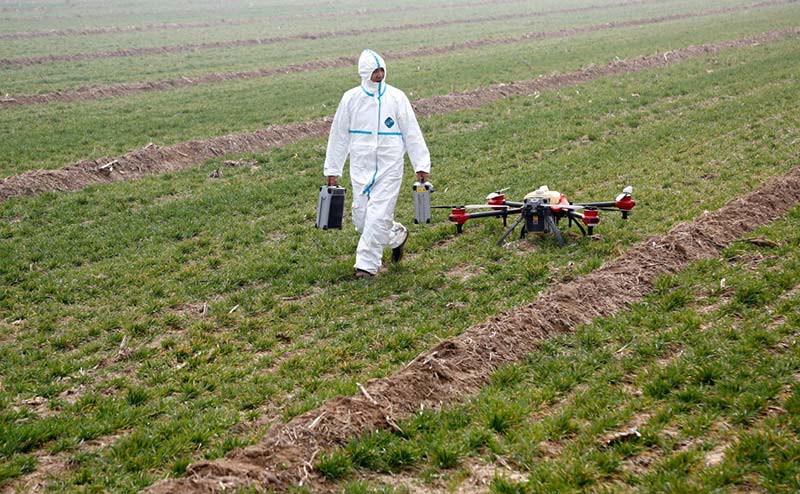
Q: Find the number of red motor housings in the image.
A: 4